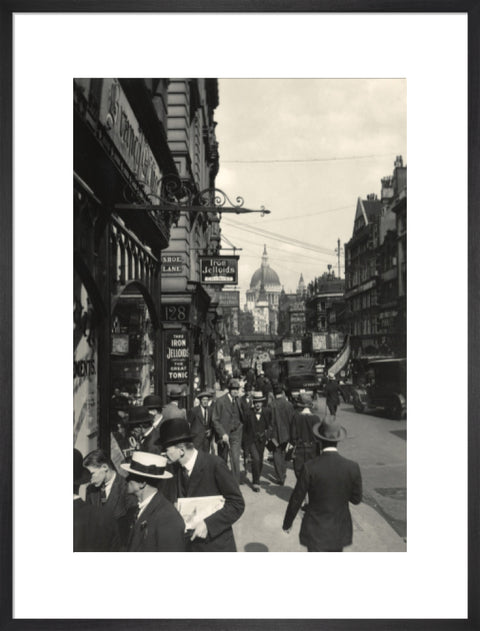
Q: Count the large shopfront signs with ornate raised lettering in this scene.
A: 1